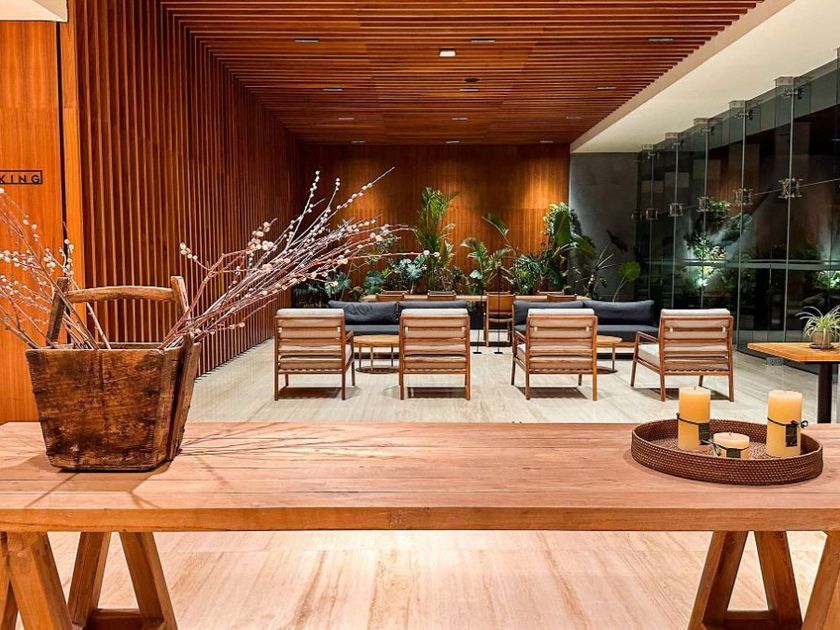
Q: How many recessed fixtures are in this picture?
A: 13